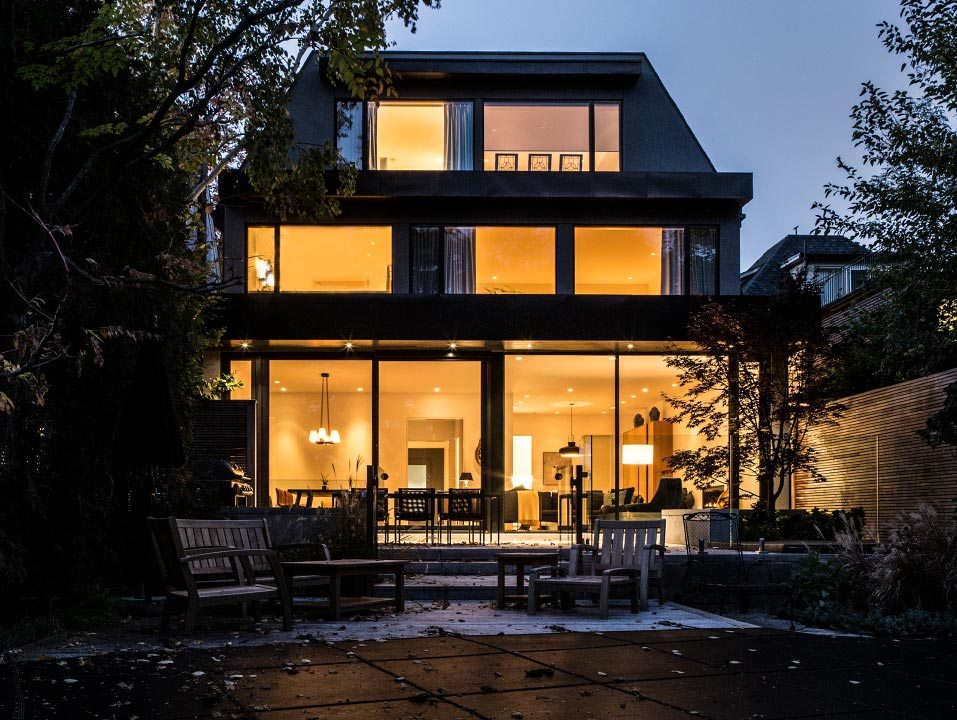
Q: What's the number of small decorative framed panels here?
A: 3